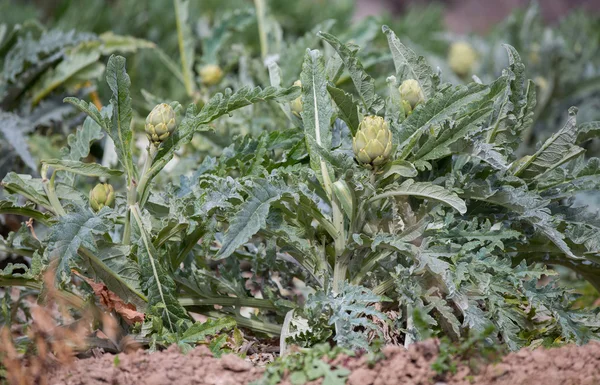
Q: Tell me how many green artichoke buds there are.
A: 7